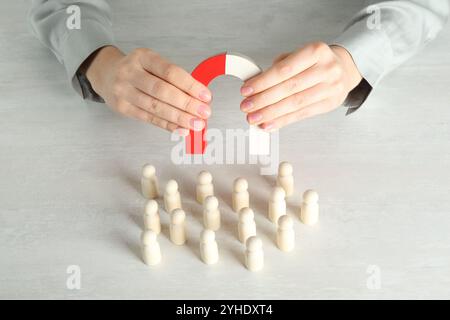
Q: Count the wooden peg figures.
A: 15